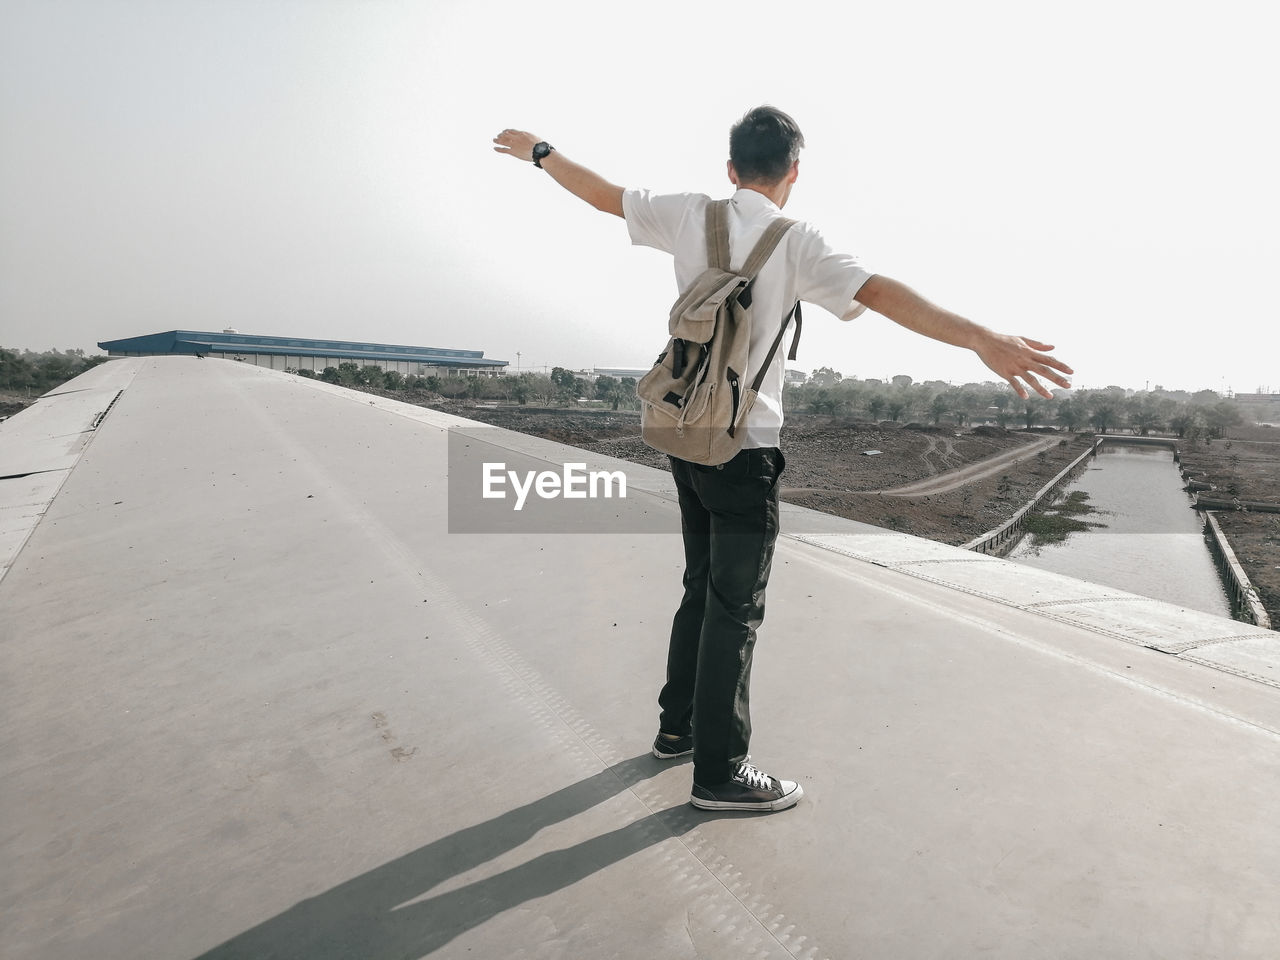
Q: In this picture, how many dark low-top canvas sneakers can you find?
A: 2